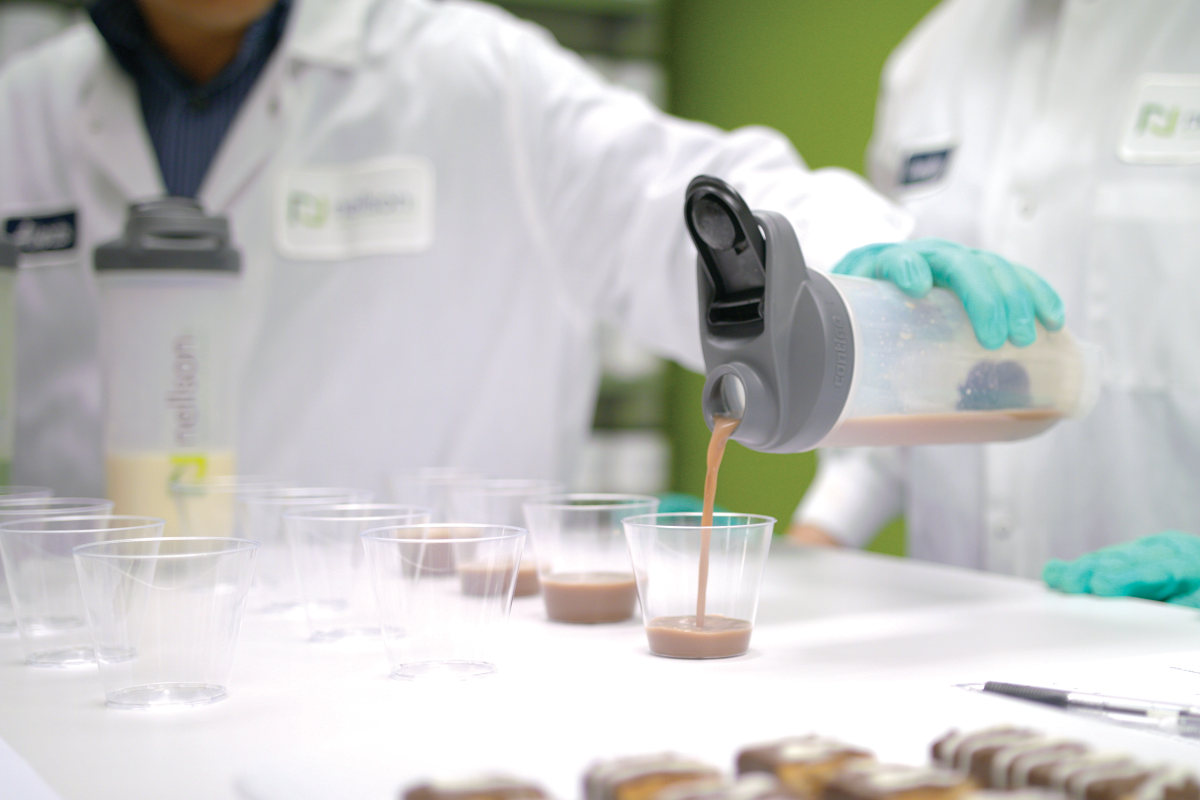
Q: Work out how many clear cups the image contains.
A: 12